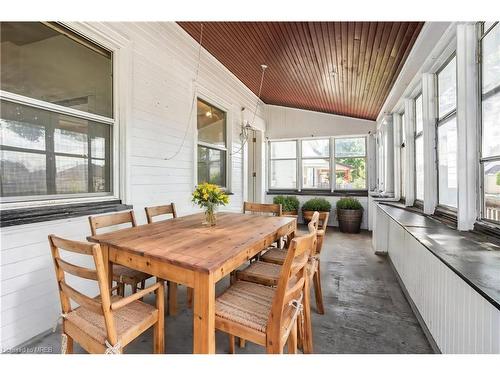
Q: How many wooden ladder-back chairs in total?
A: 7